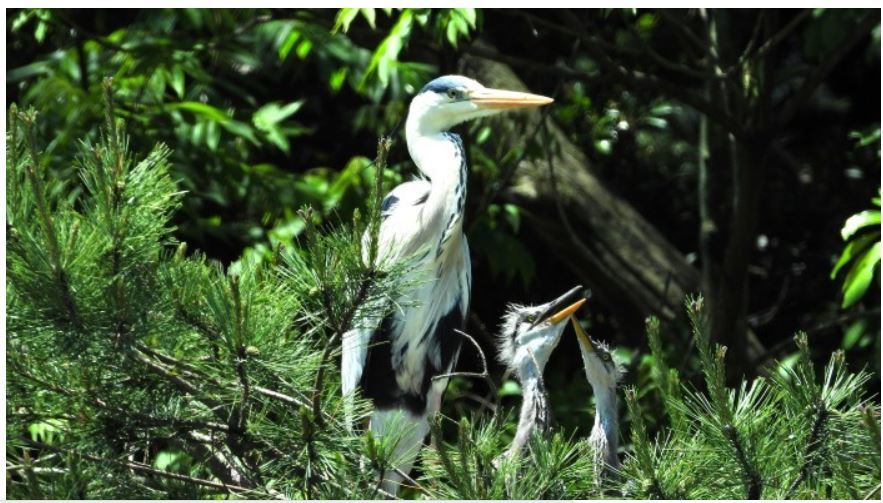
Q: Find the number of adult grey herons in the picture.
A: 1